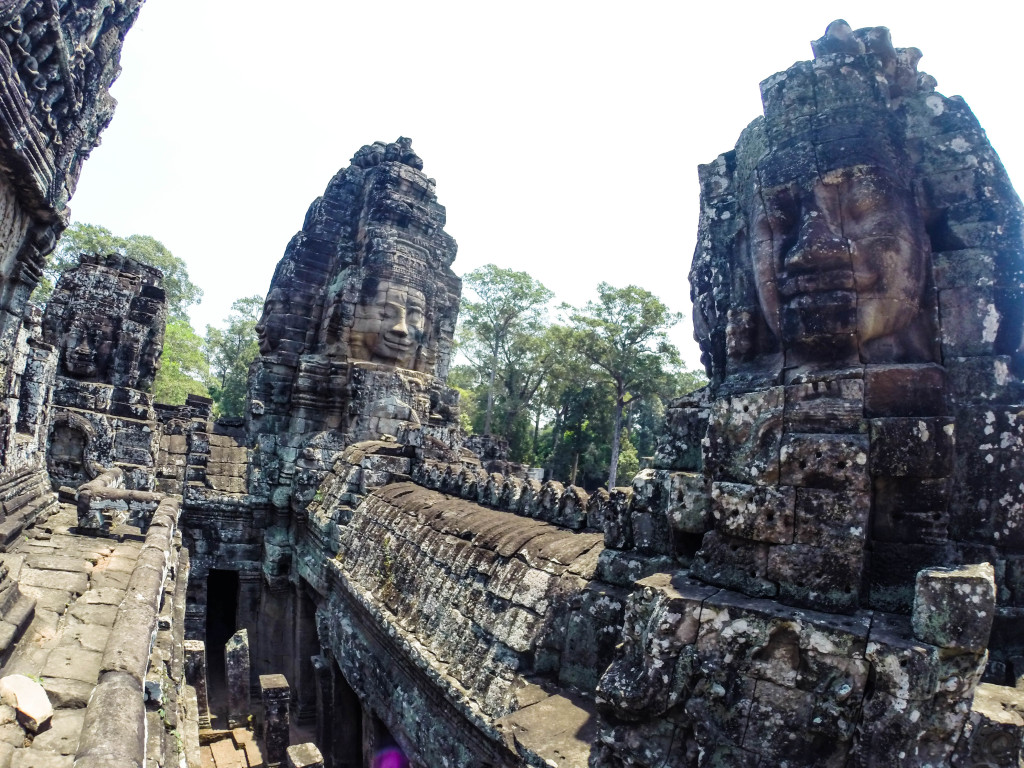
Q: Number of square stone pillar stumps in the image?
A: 4